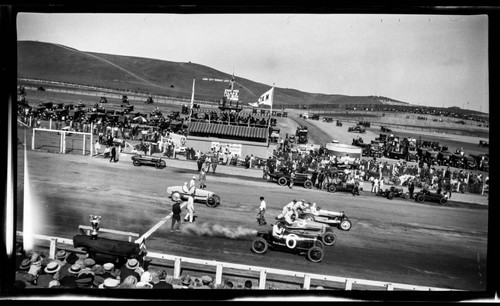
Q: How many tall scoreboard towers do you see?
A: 1